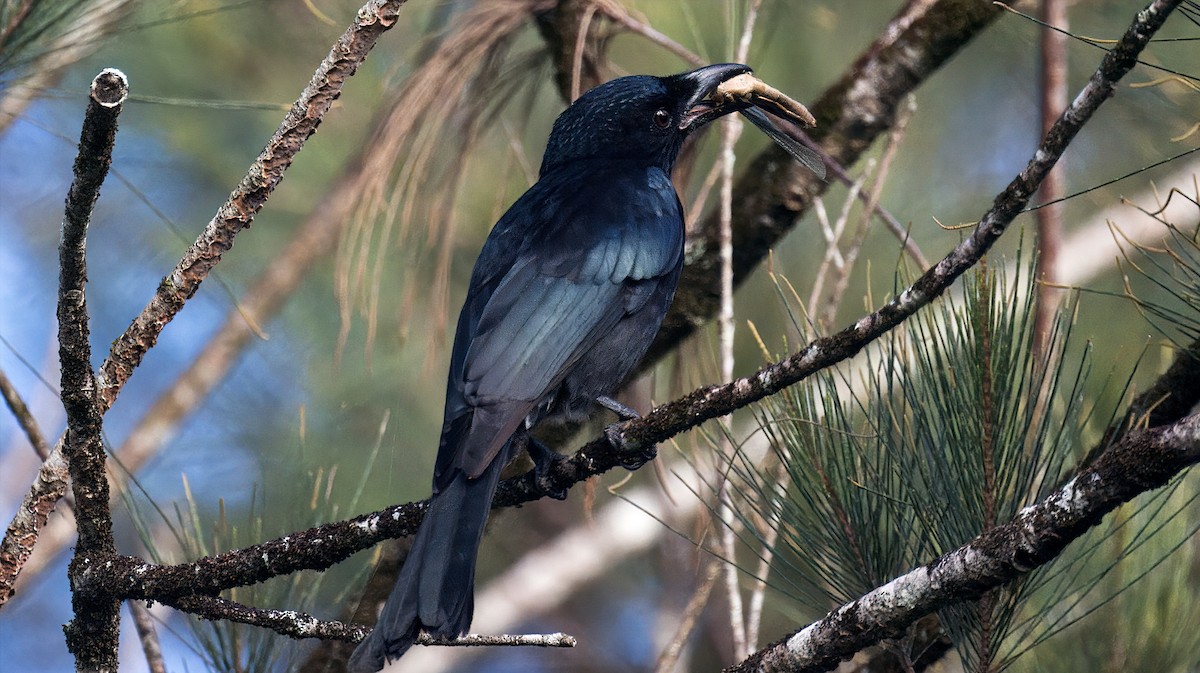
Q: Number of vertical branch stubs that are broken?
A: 1